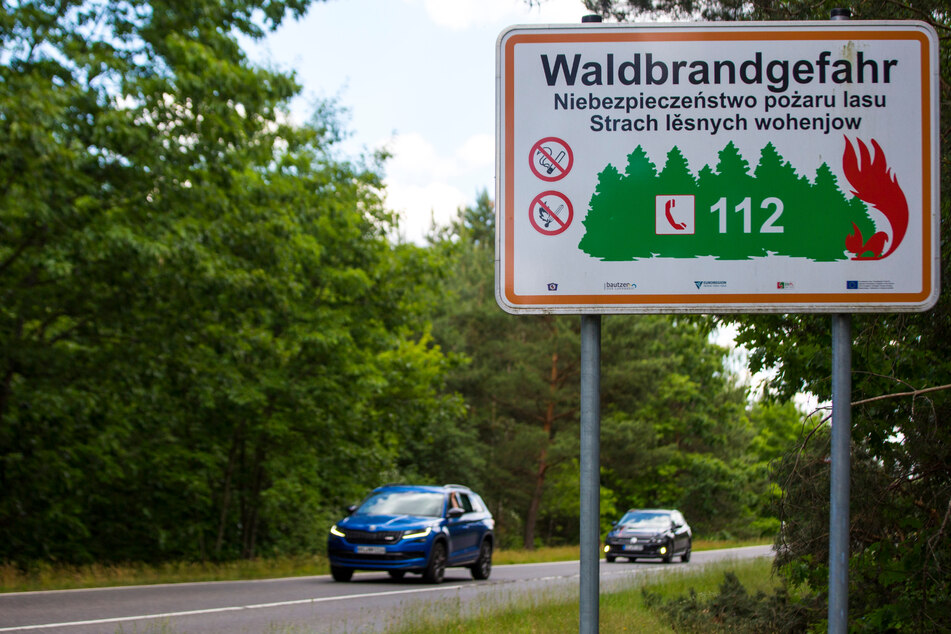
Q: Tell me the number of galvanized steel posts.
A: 2